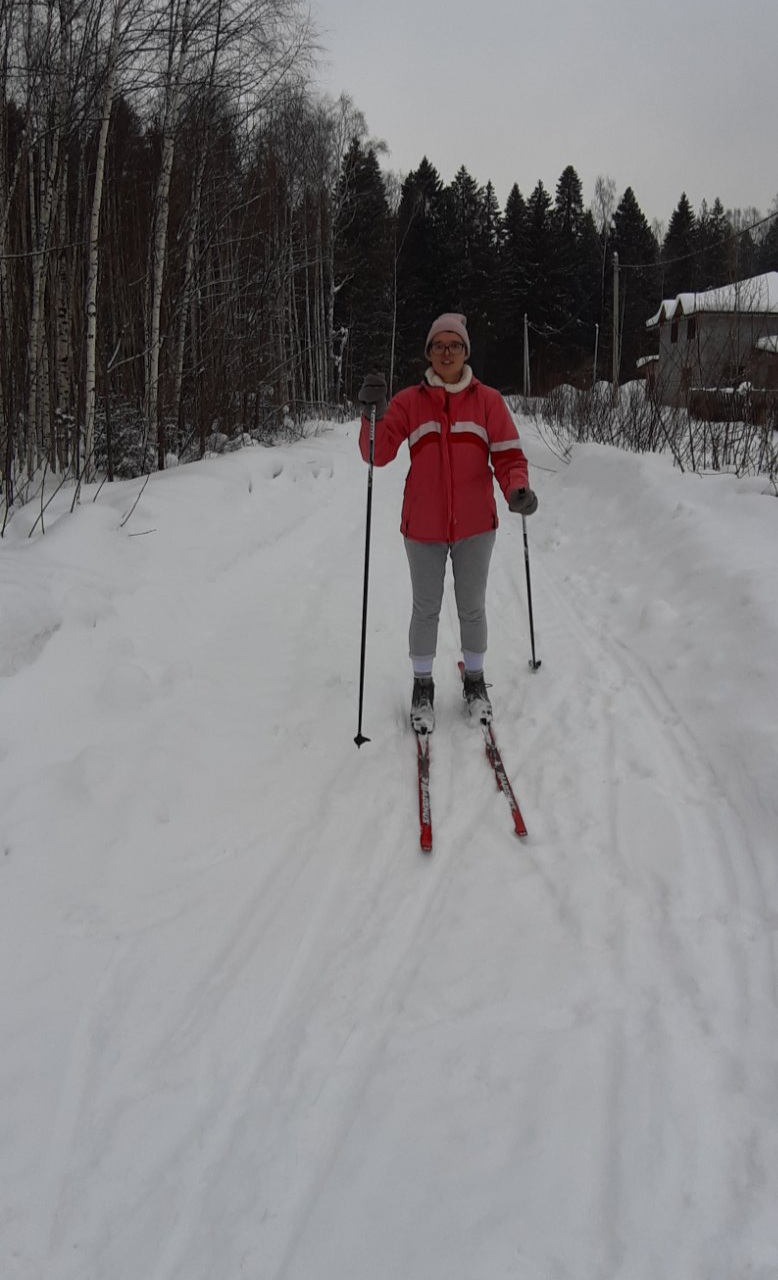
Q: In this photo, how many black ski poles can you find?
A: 2